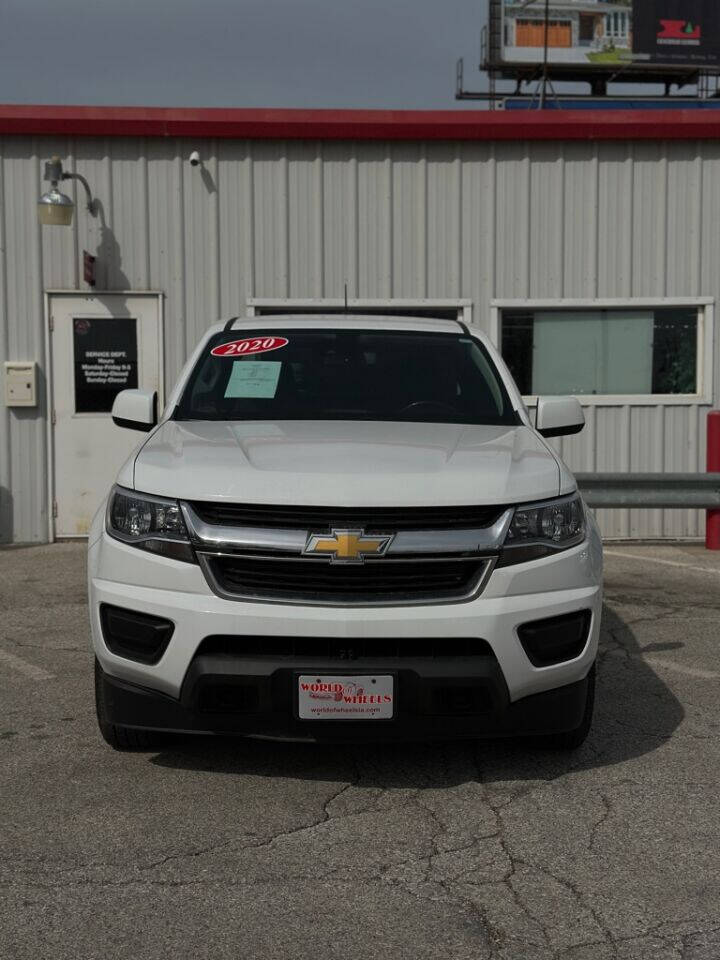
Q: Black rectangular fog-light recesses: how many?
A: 2